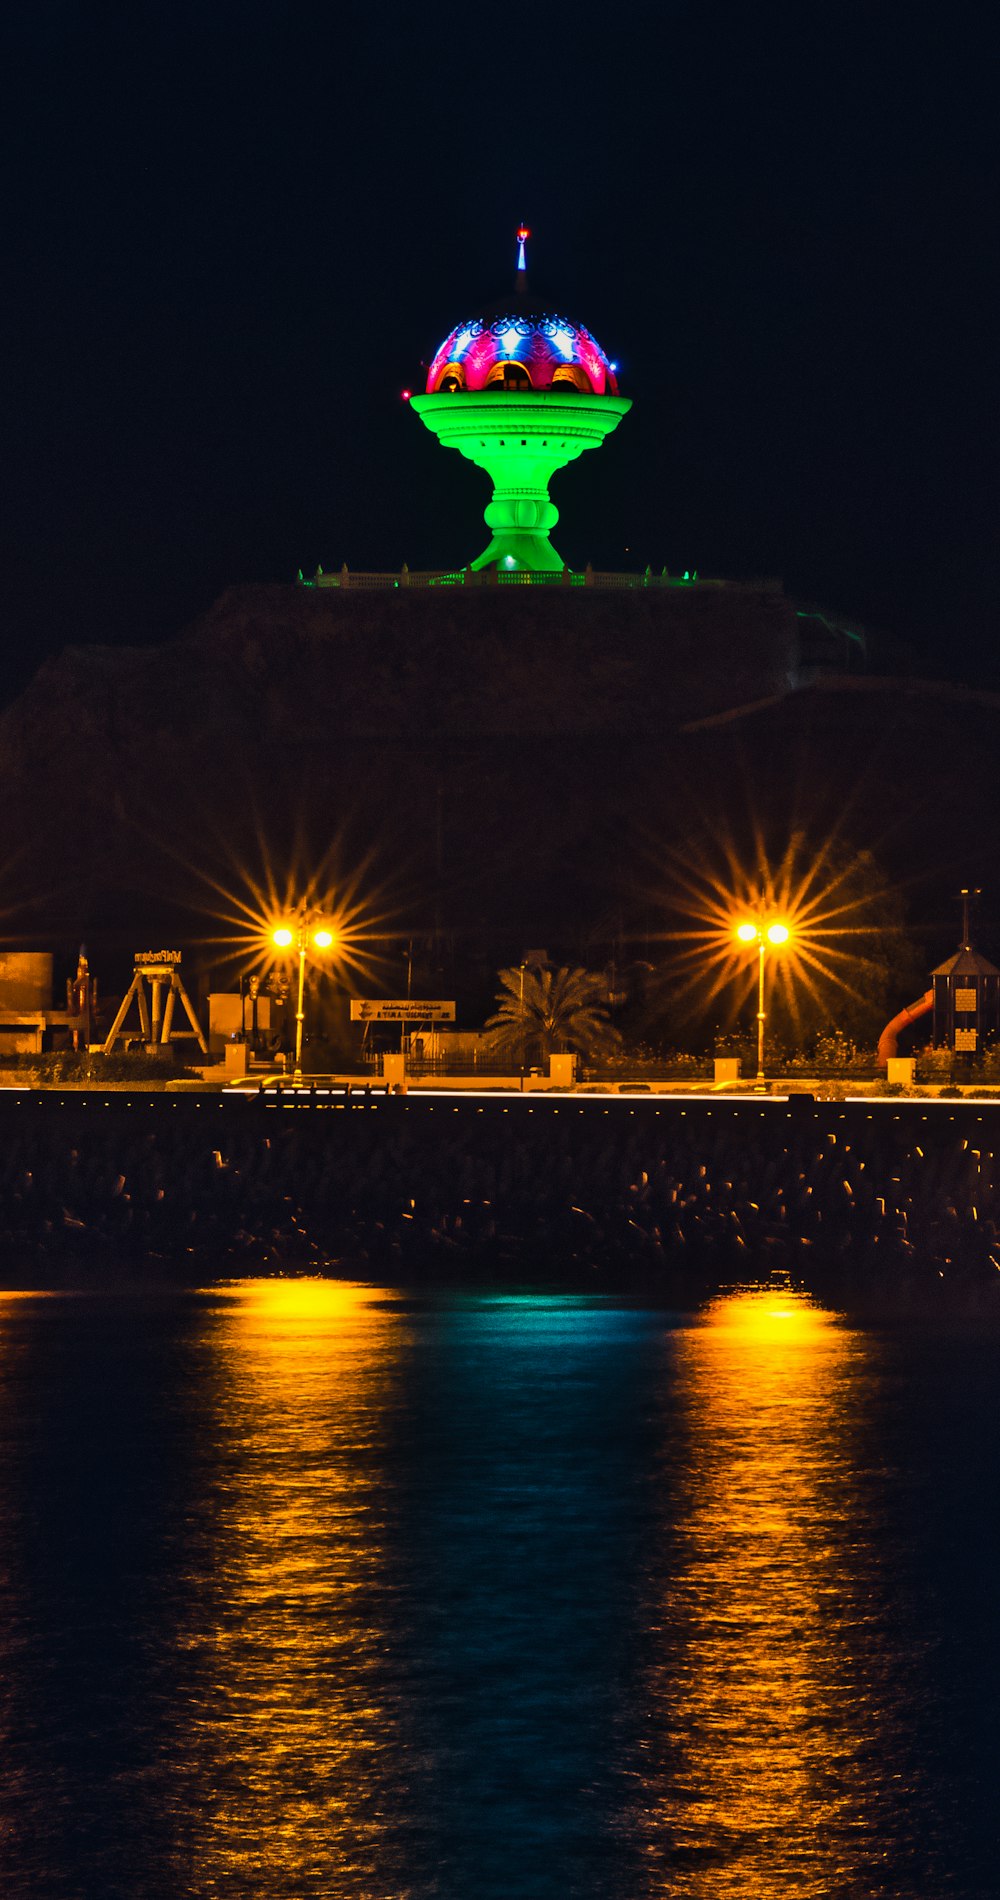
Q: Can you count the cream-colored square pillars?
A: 5